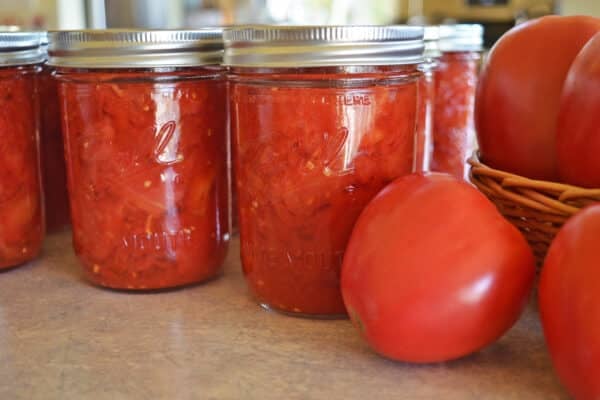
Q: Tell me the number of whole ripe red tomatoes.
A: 4